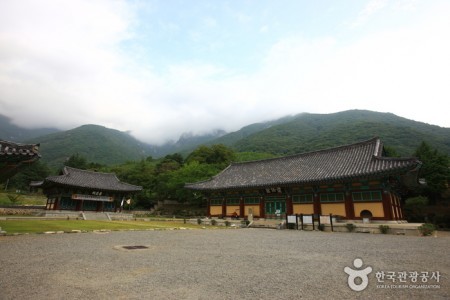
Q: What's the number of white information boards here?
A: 3